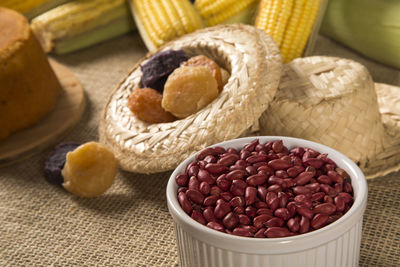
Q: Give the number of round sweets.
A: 6